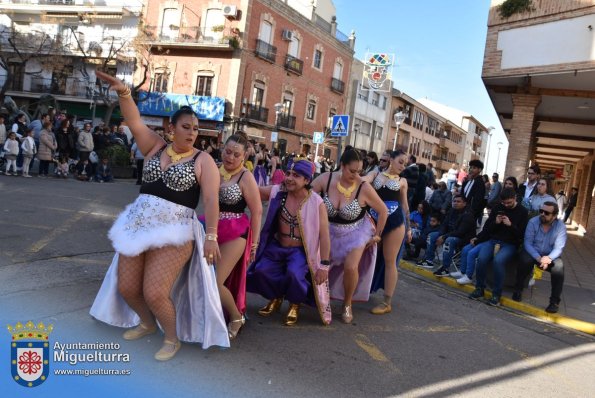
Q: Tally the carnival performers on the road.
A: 5